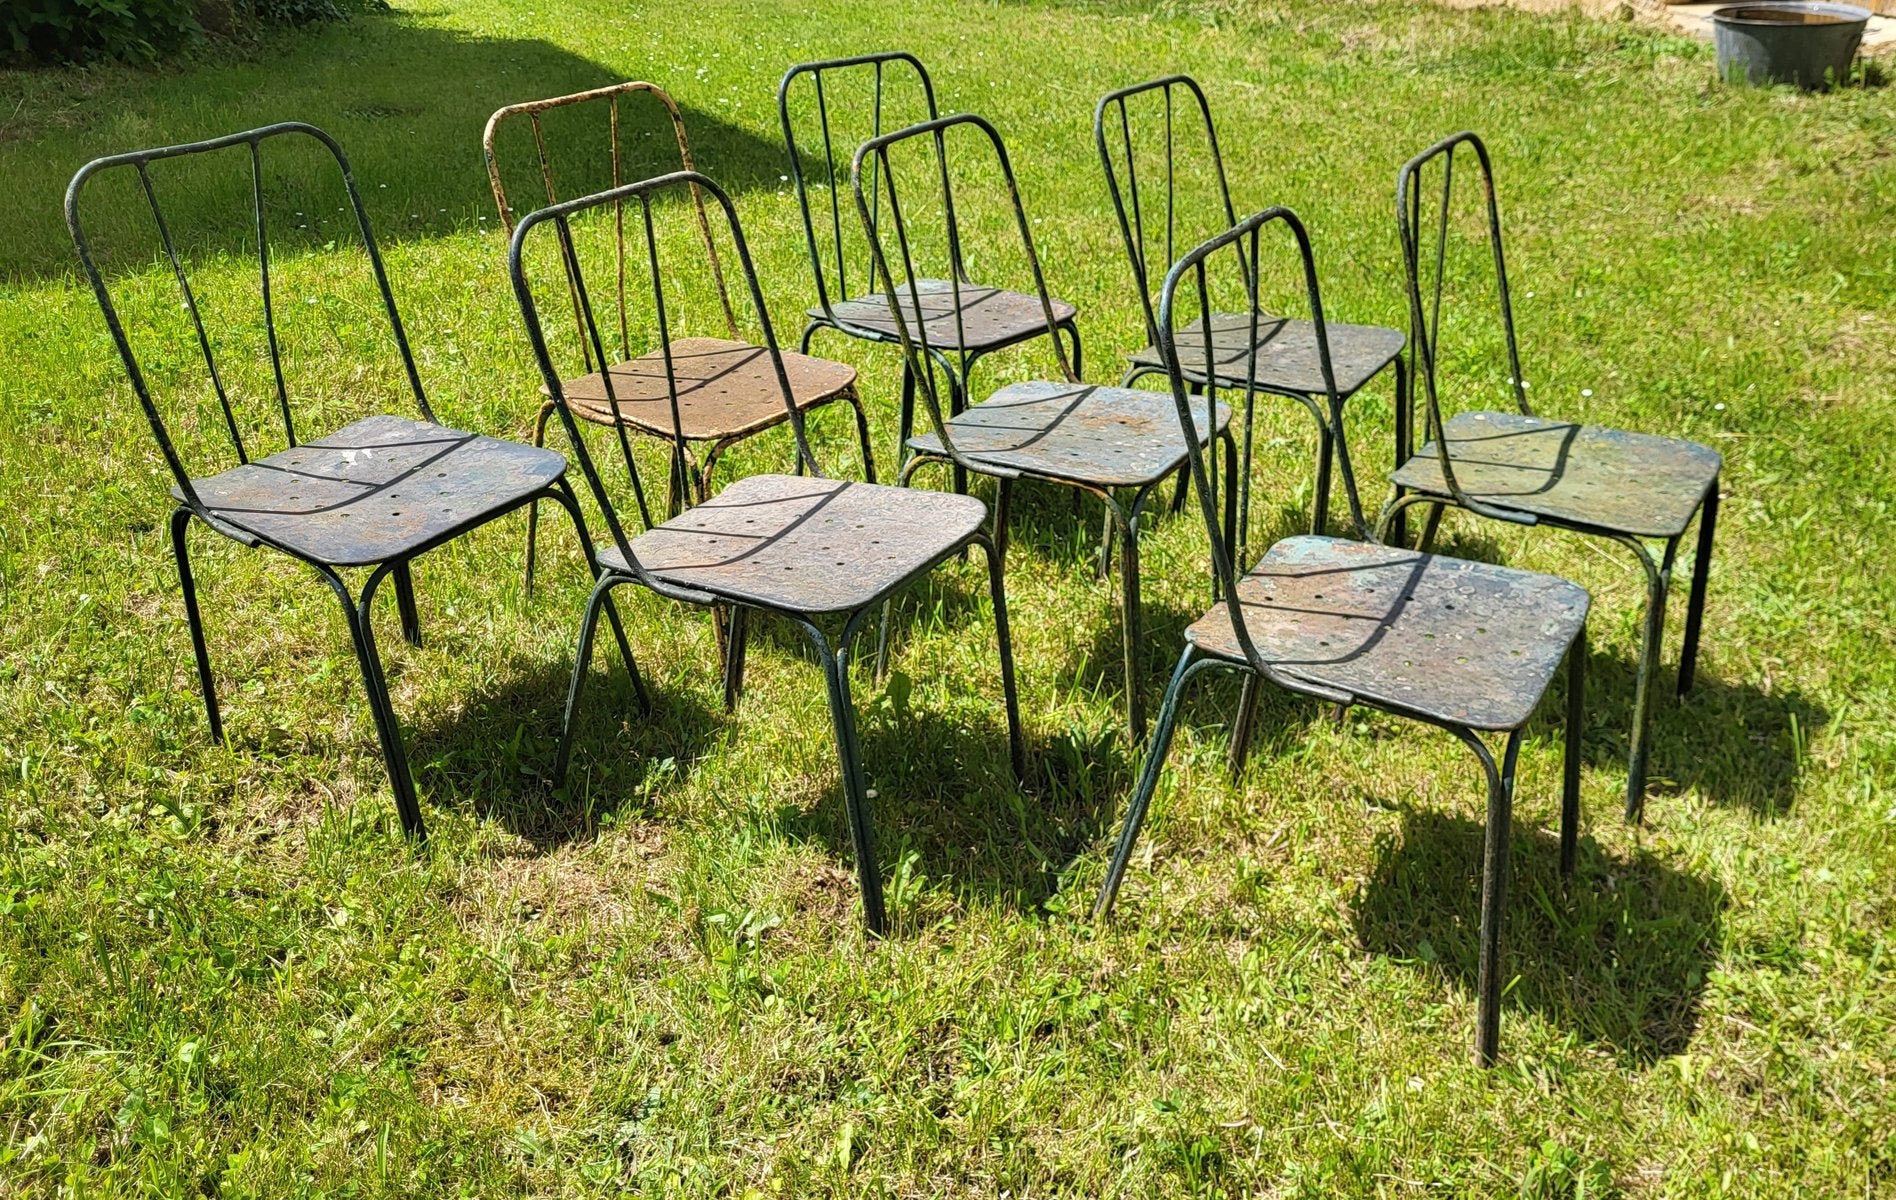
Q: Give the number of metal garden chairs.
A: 8